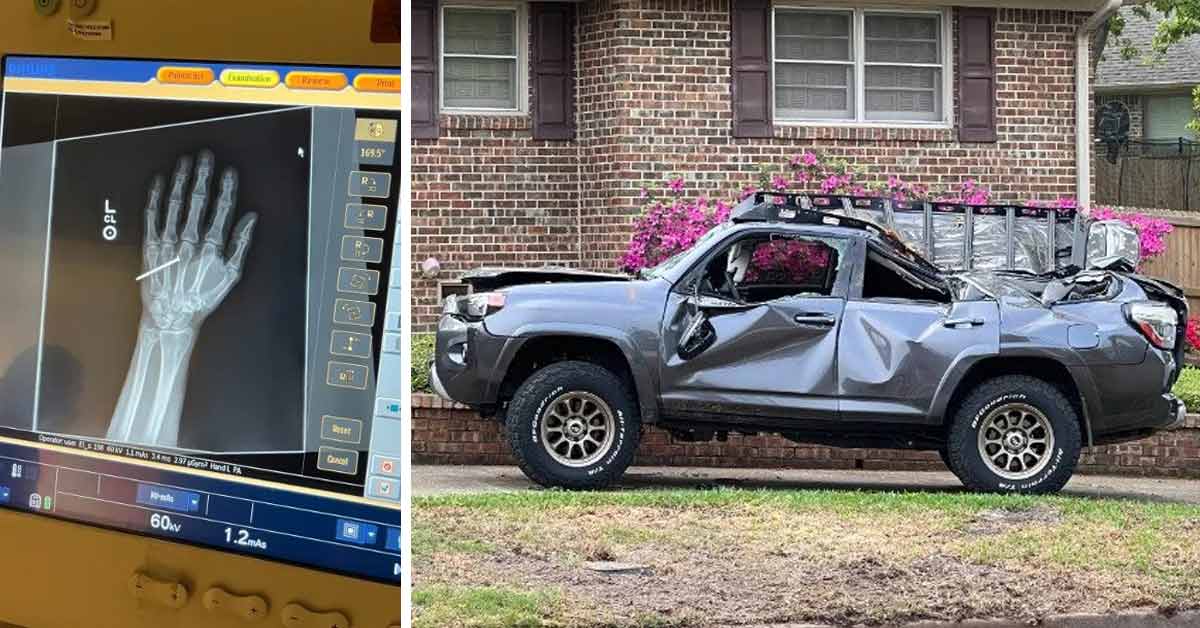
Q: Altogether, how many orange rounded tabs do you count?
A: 3